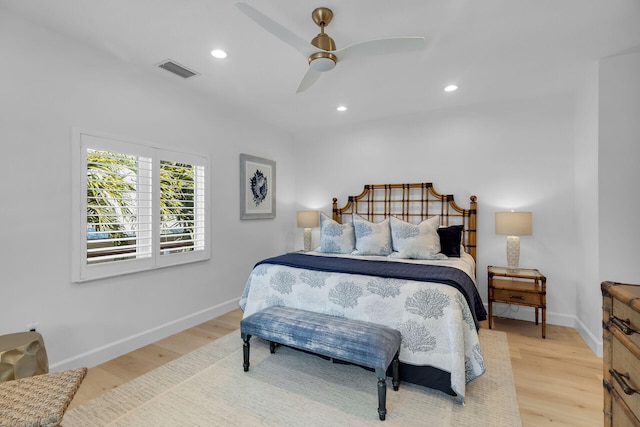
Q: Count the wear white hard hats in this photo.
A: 0